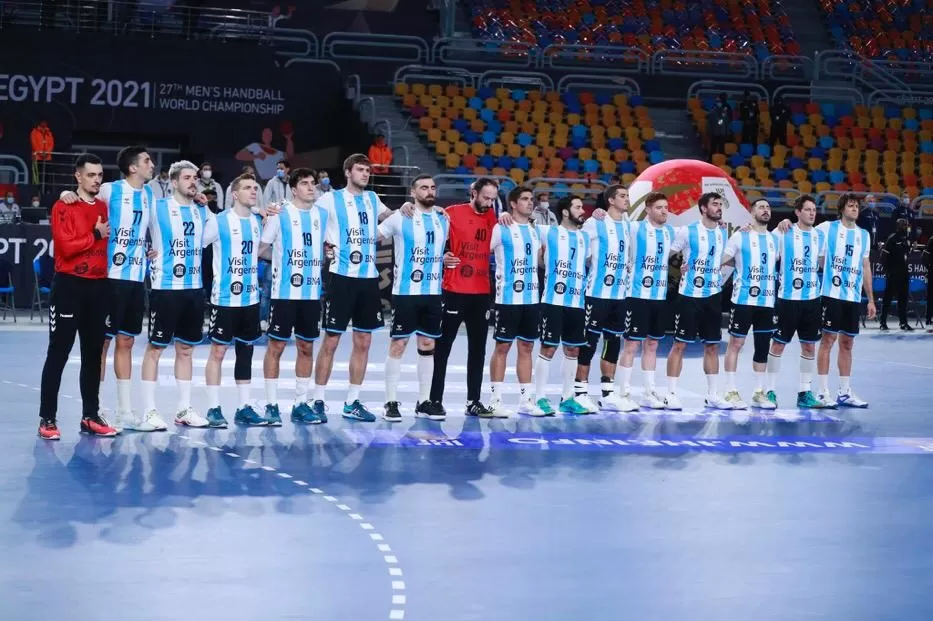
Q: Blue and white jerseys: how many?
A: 14